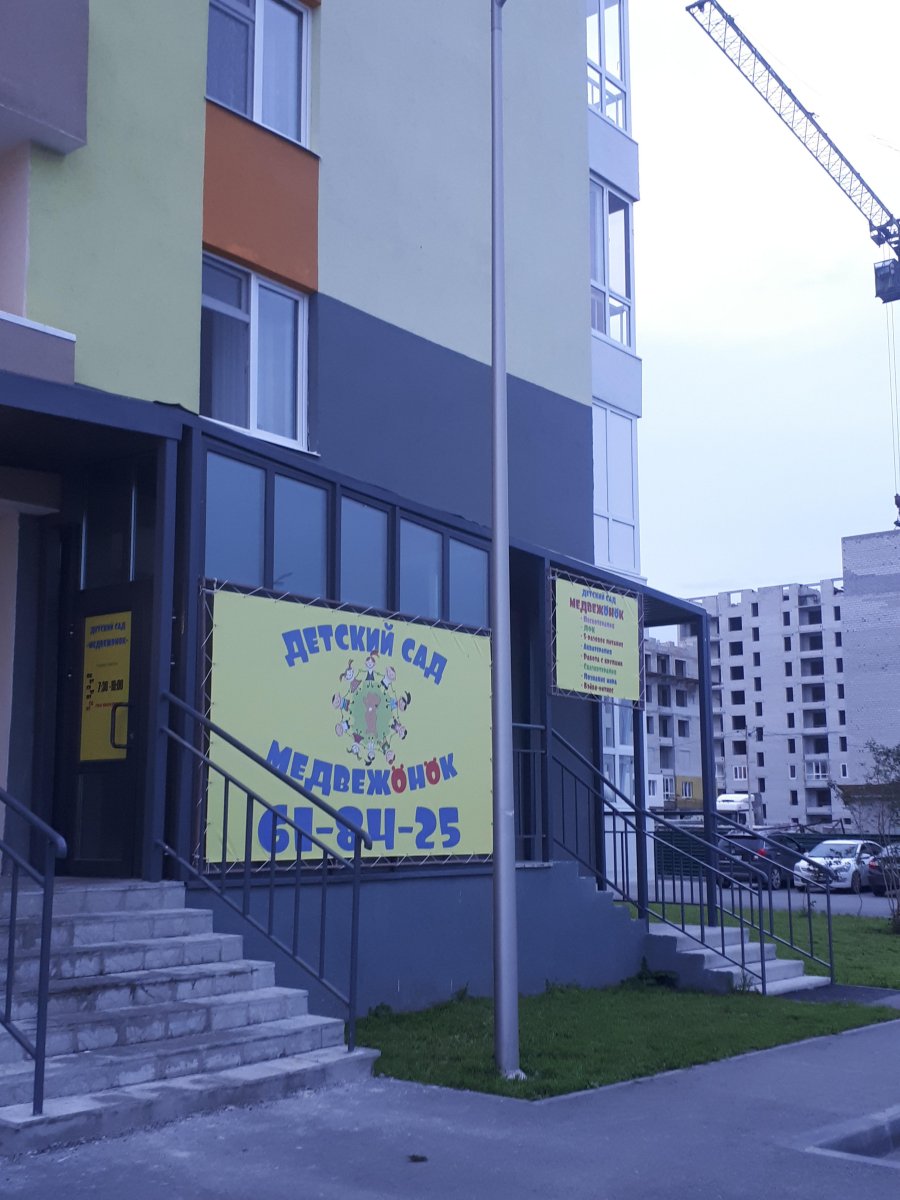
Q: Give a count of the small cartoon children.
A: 10